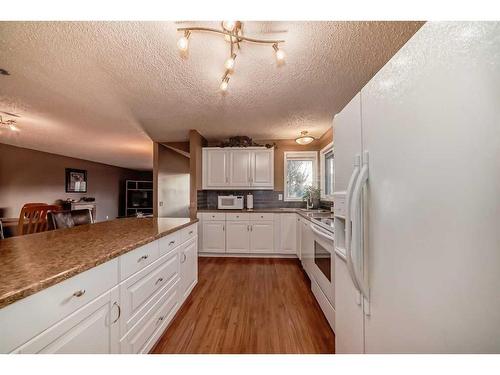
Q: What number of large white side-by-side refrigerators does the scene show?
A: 1